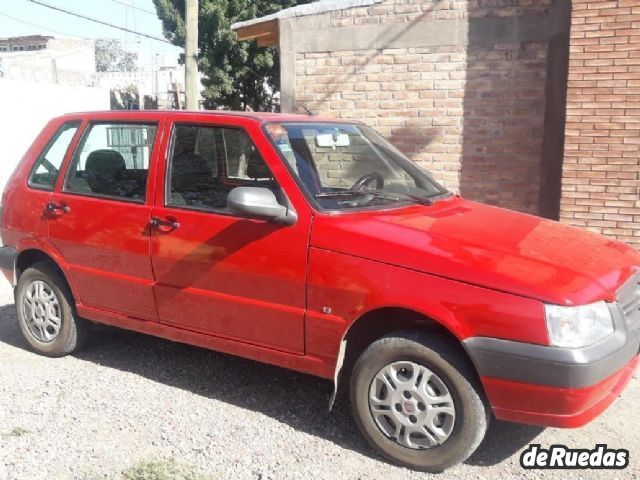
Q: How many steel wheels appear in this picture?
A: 2